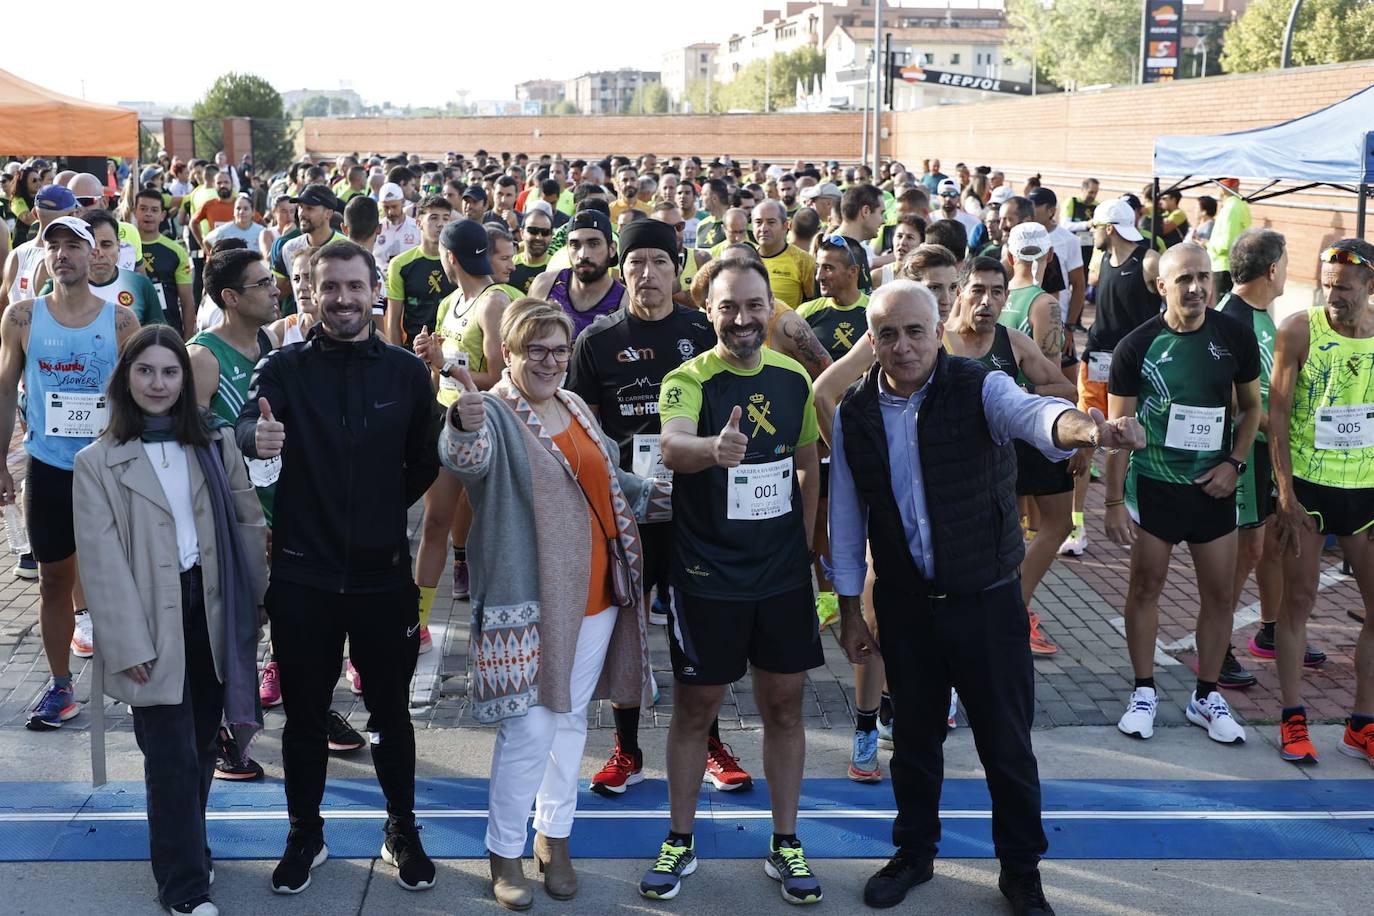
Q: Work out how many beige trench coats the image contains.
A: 1